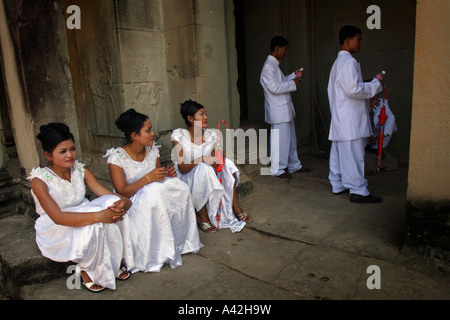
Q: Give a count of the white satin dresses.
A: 3